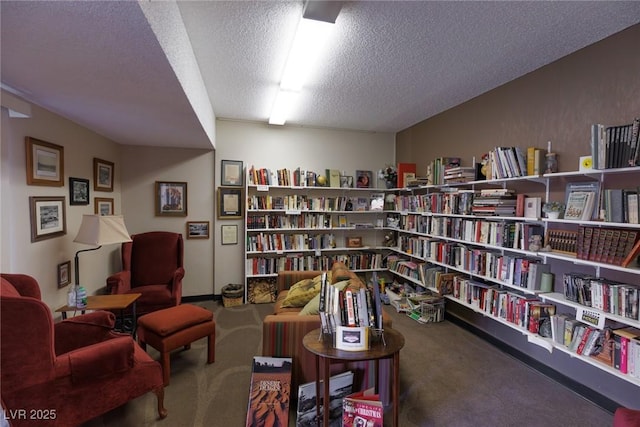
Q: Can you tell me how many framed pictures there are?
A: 11